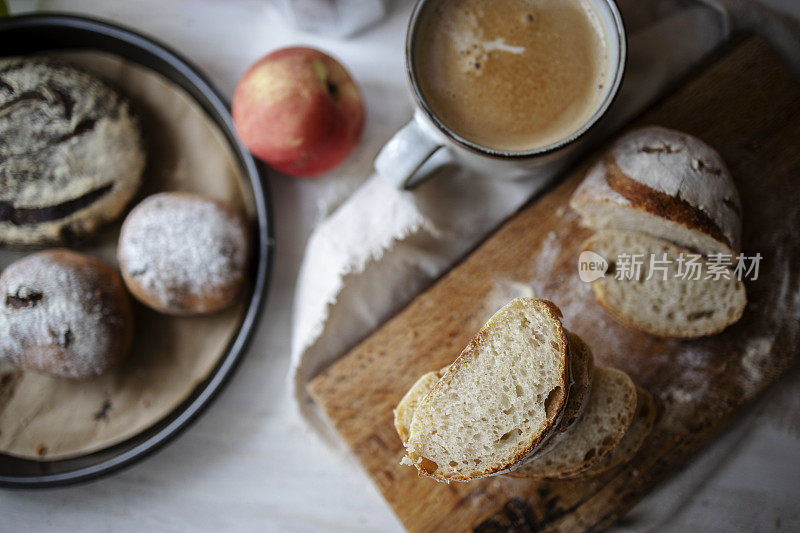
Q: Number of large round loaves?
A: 1